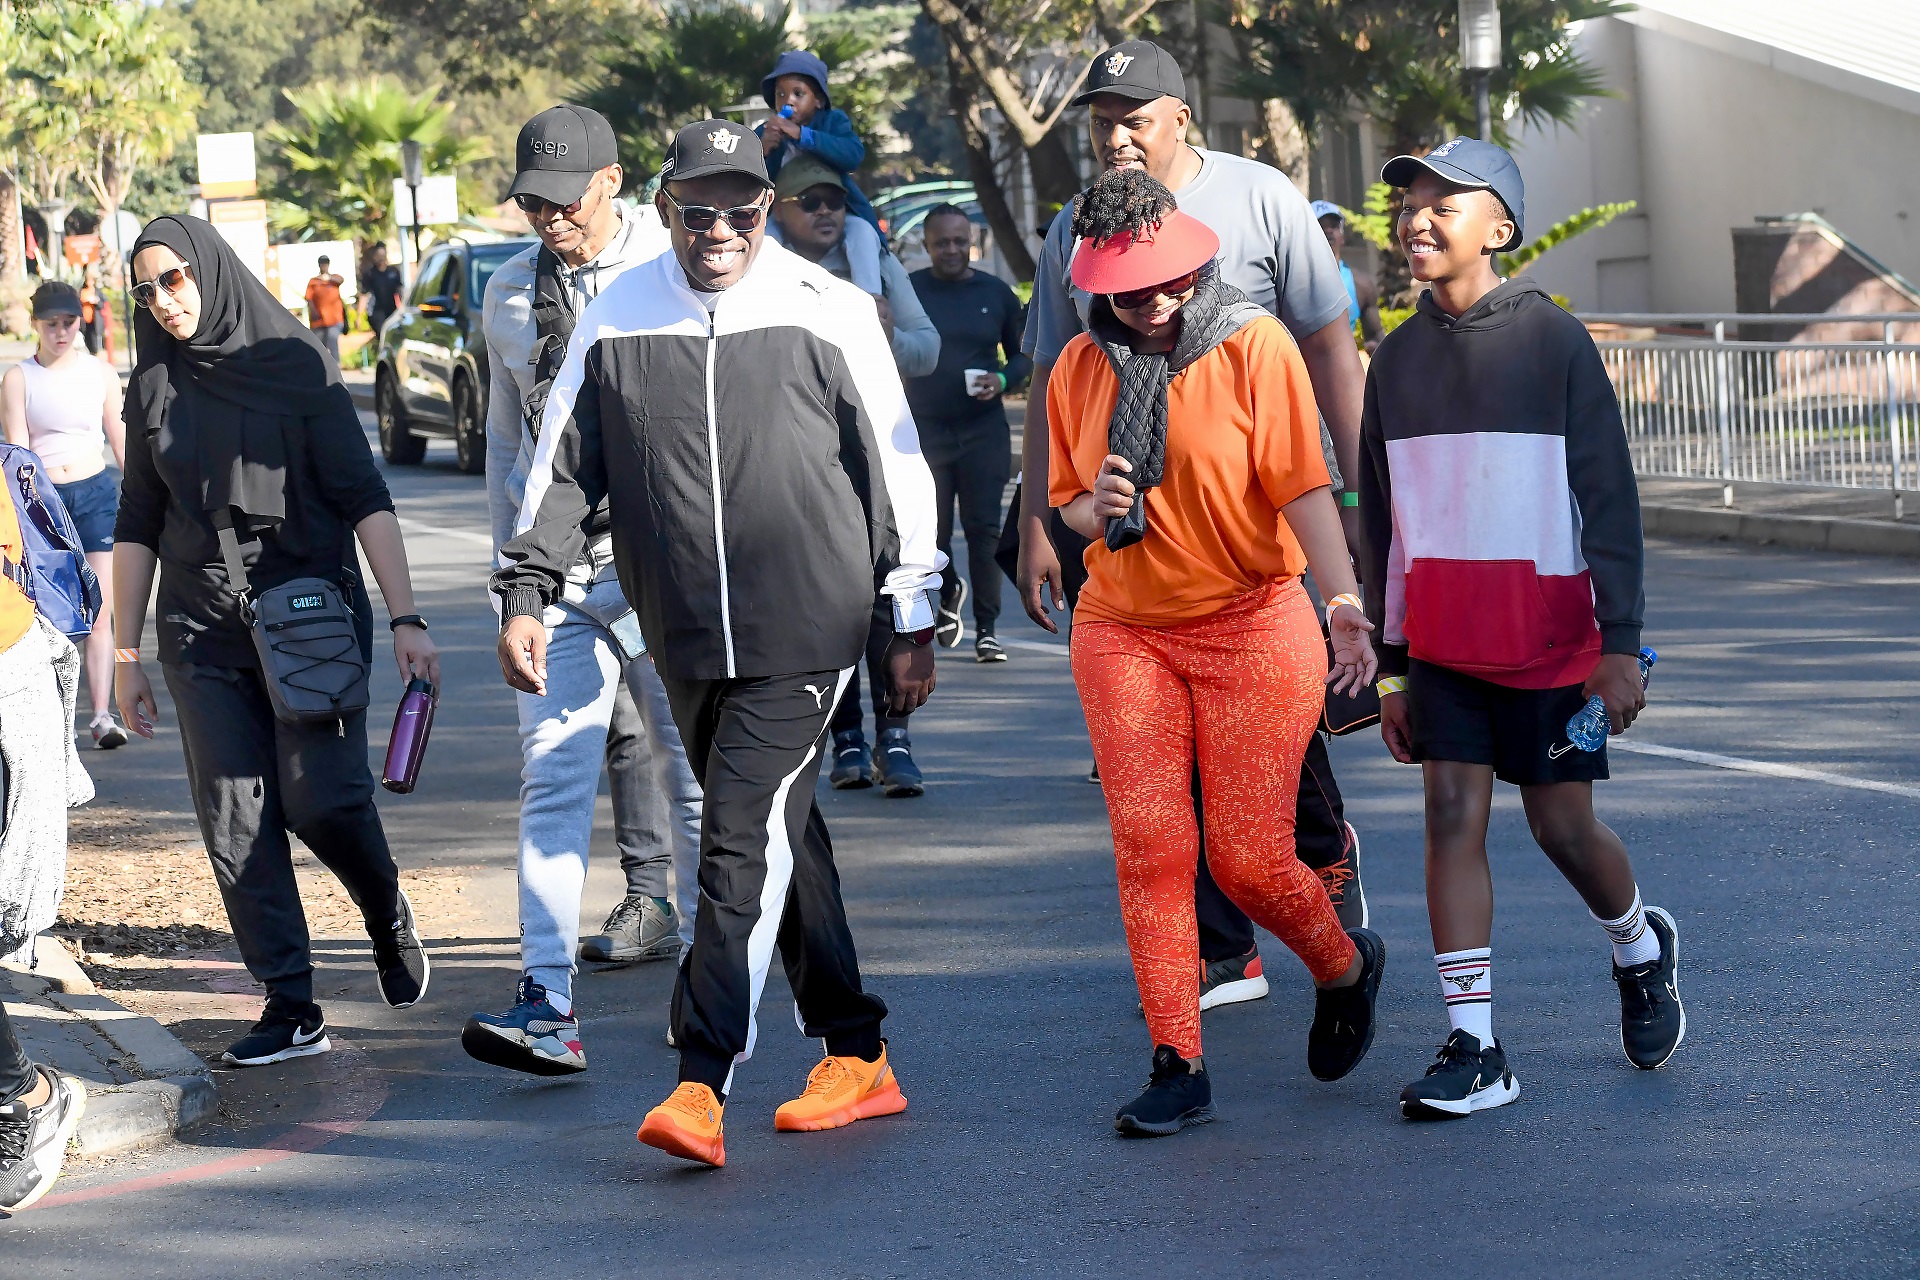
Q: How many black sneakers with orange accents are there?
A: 2